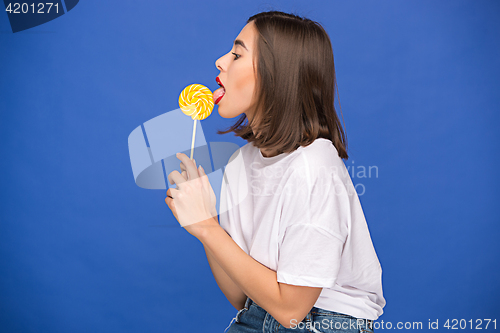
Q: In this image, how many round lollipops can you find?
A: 1